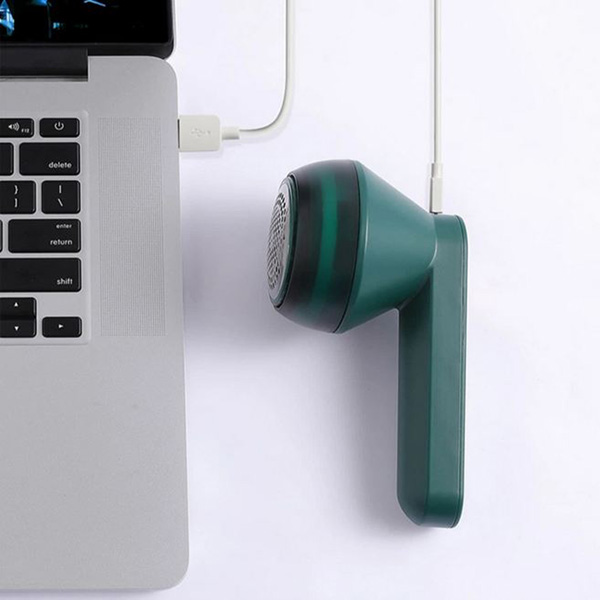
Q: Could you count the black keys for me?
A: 12